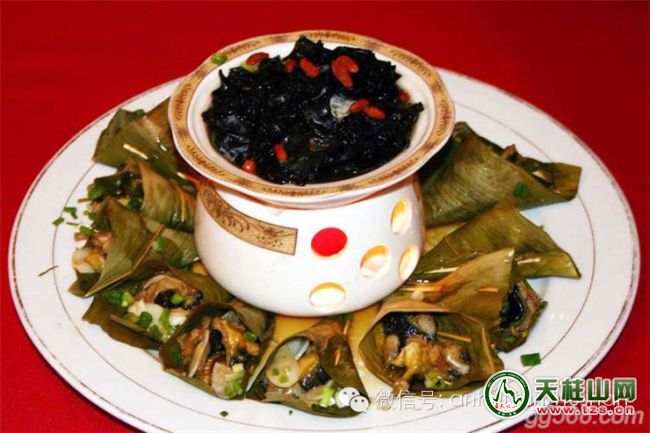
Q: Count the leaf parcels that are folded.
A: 10